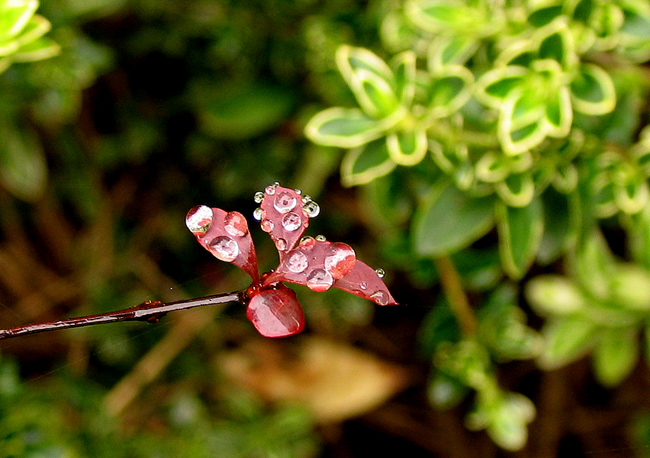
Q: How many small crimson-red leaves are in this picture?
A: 4